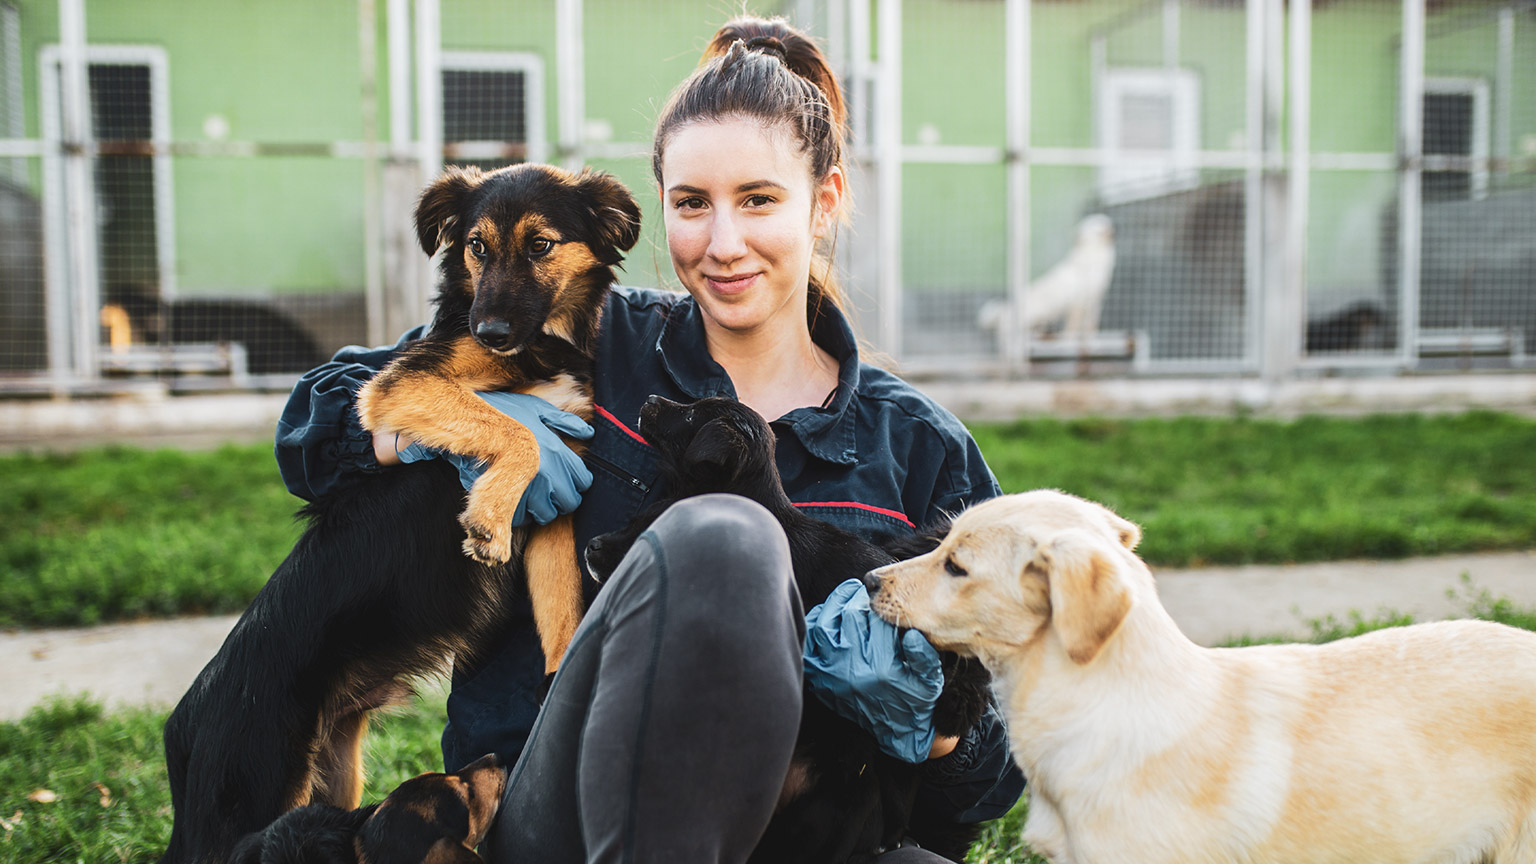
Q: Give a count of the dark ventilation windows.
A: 3